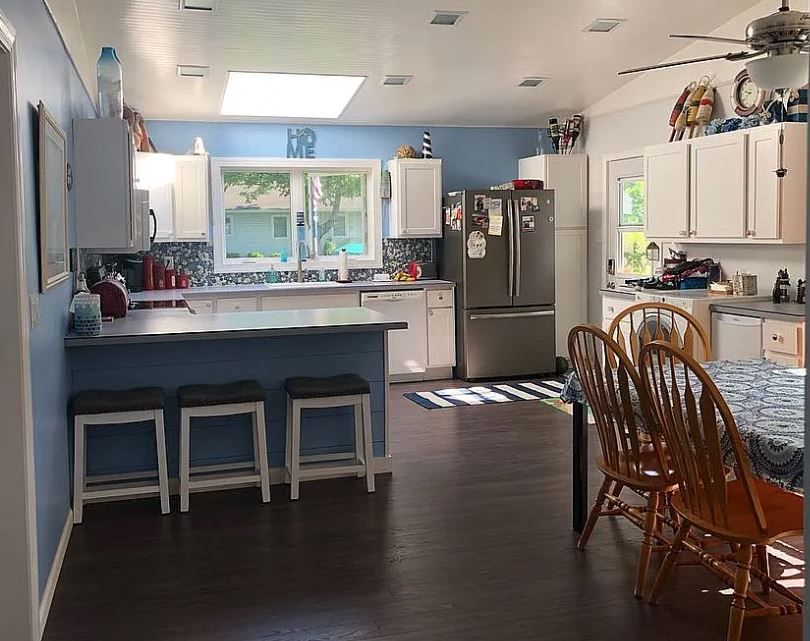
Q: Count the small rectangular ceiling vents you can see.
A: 6